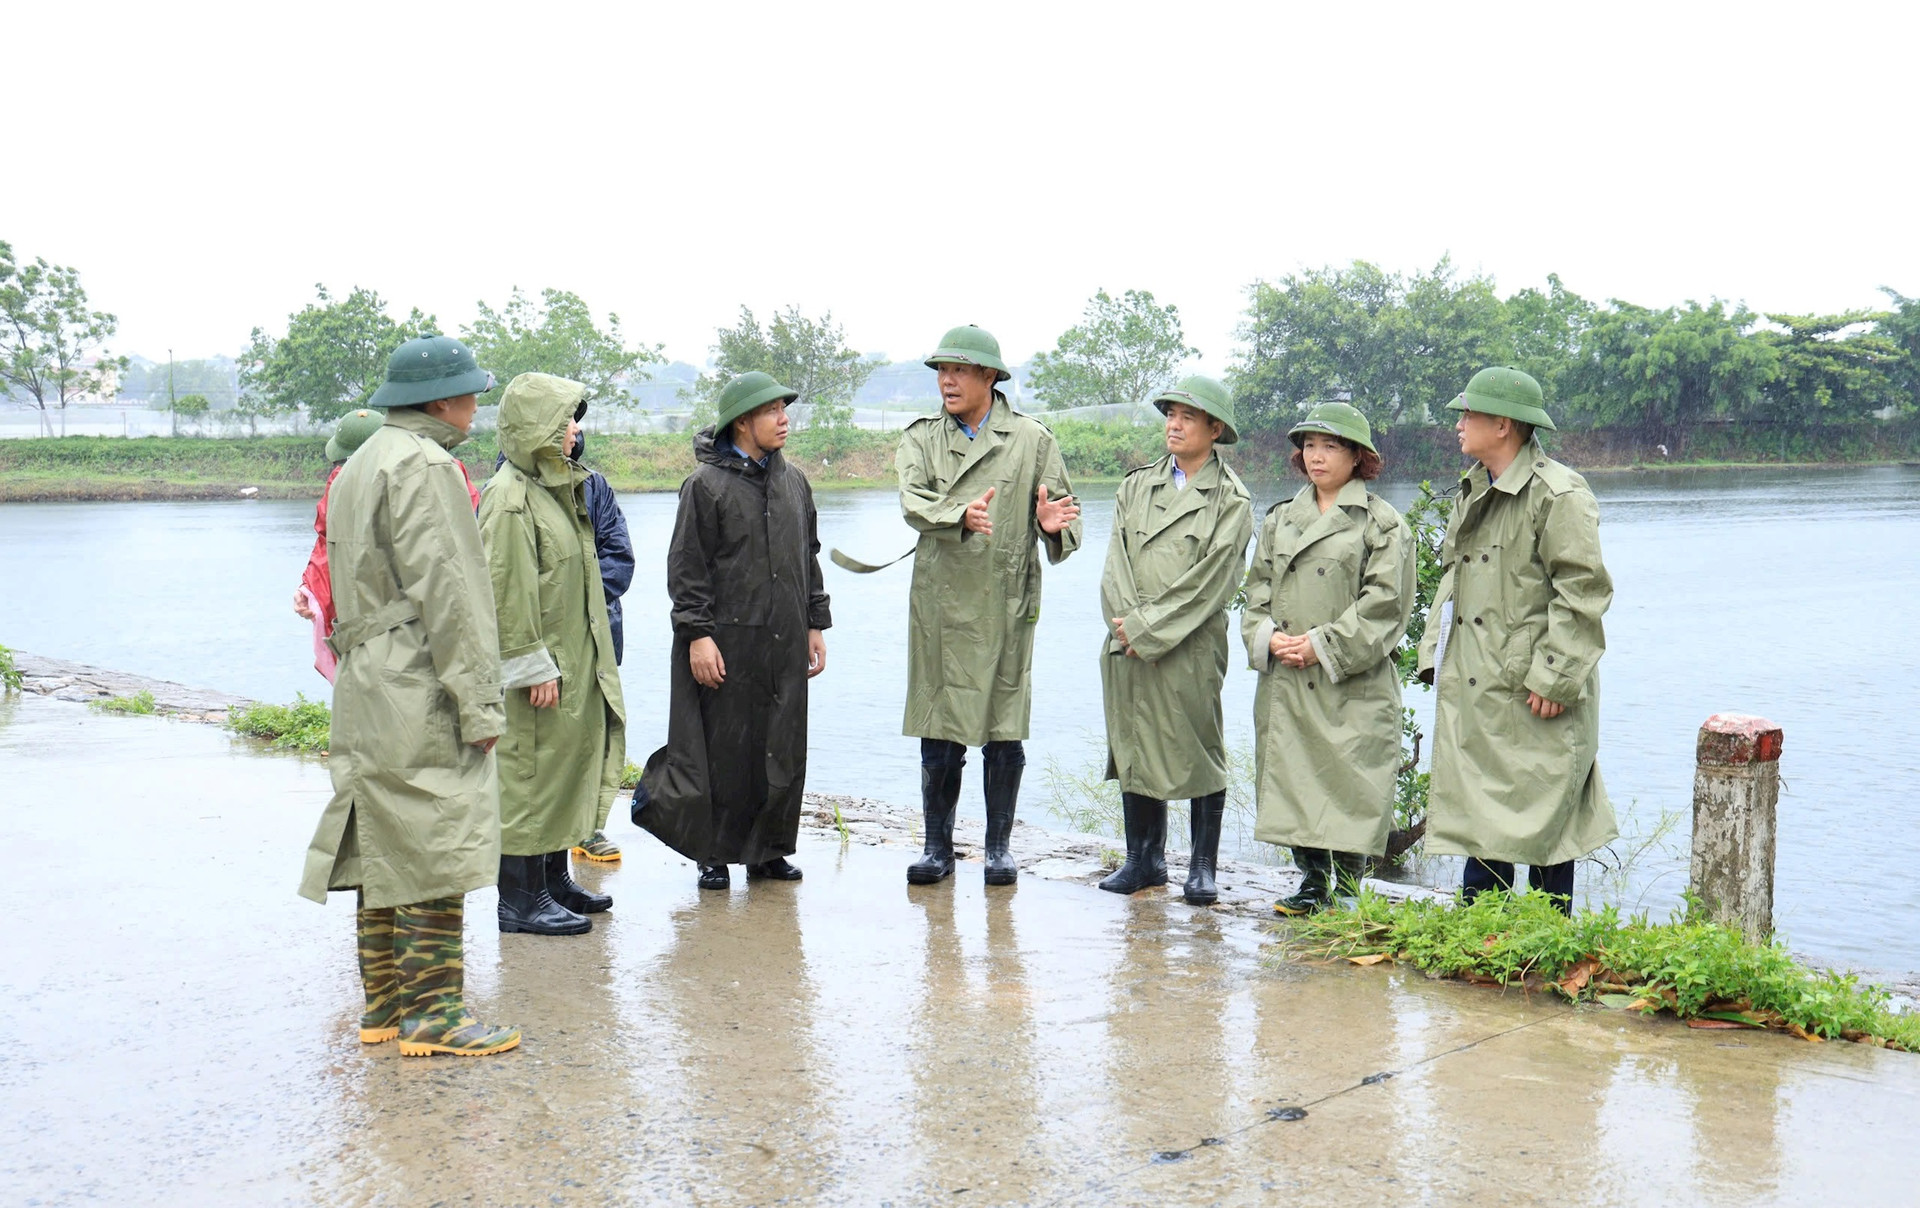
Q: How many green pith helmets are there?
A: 7